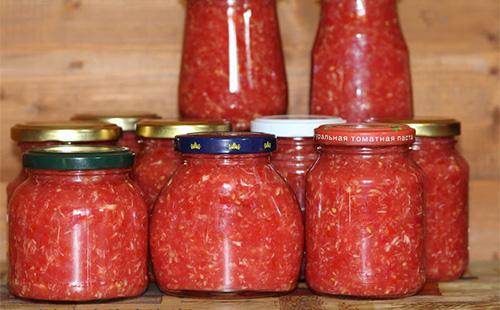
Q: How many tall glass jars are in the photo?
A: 2